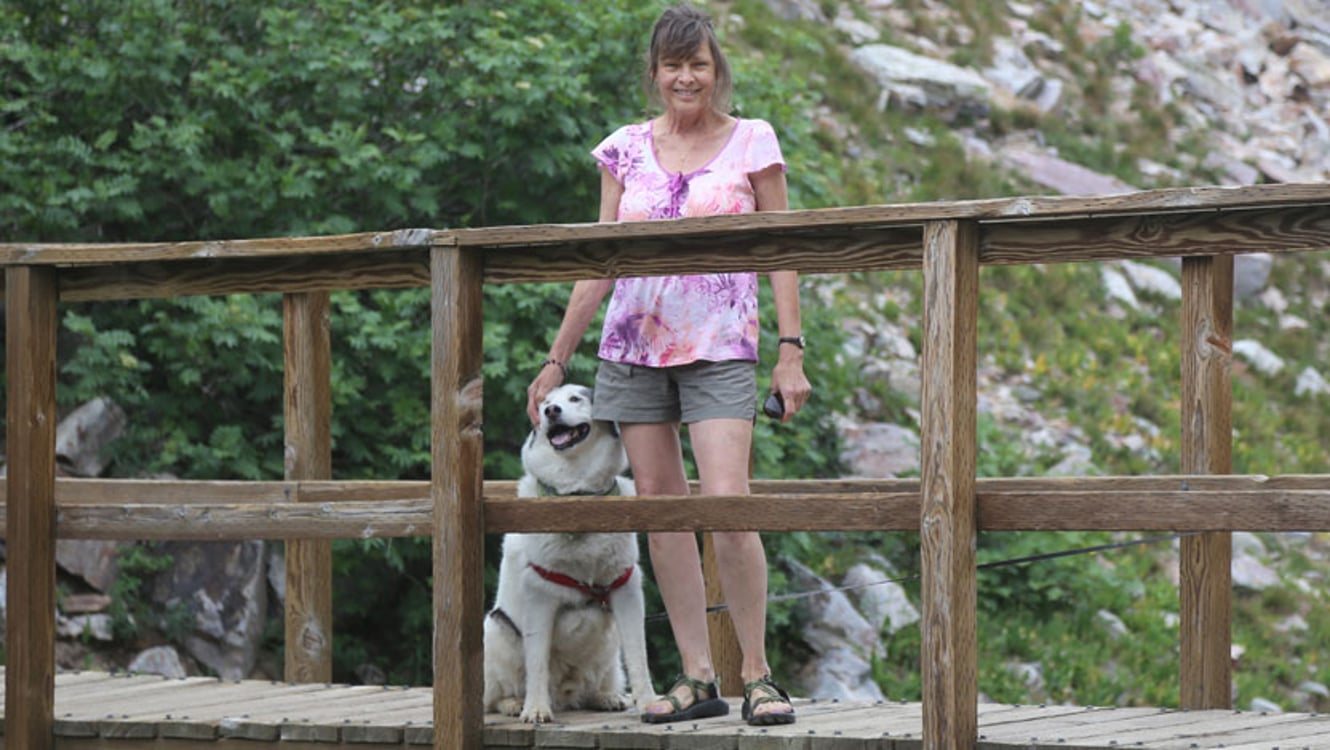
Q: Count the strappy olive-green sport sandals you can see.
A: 2